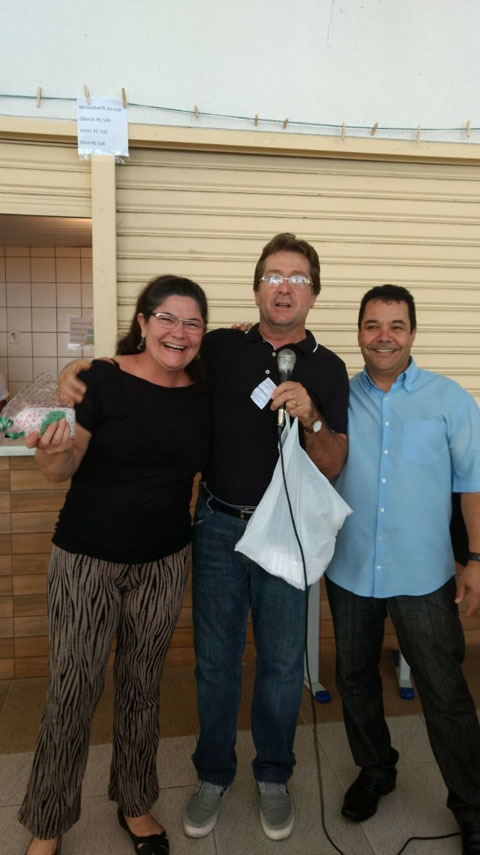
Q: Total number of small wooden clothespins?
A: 10